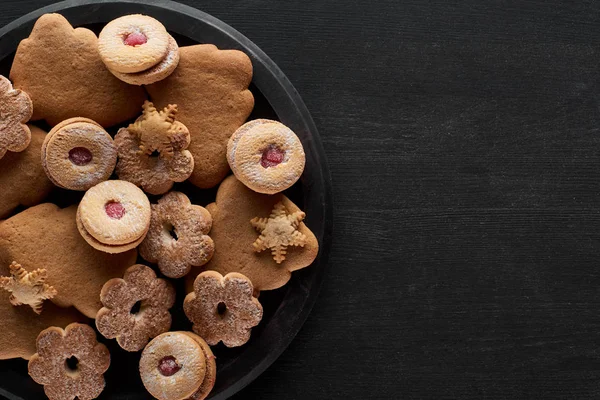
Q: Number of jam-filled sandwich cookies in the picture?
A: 5